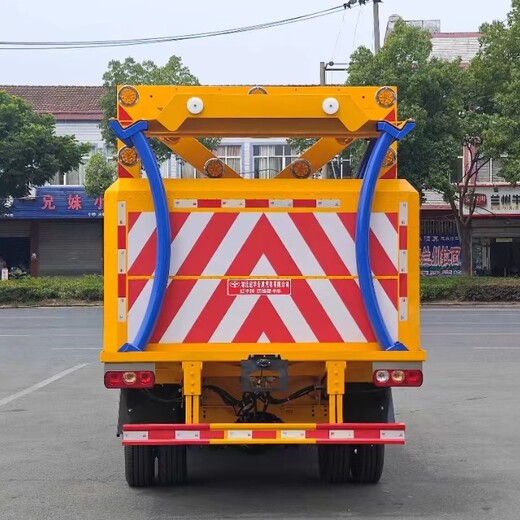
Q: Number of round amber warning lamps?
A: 7